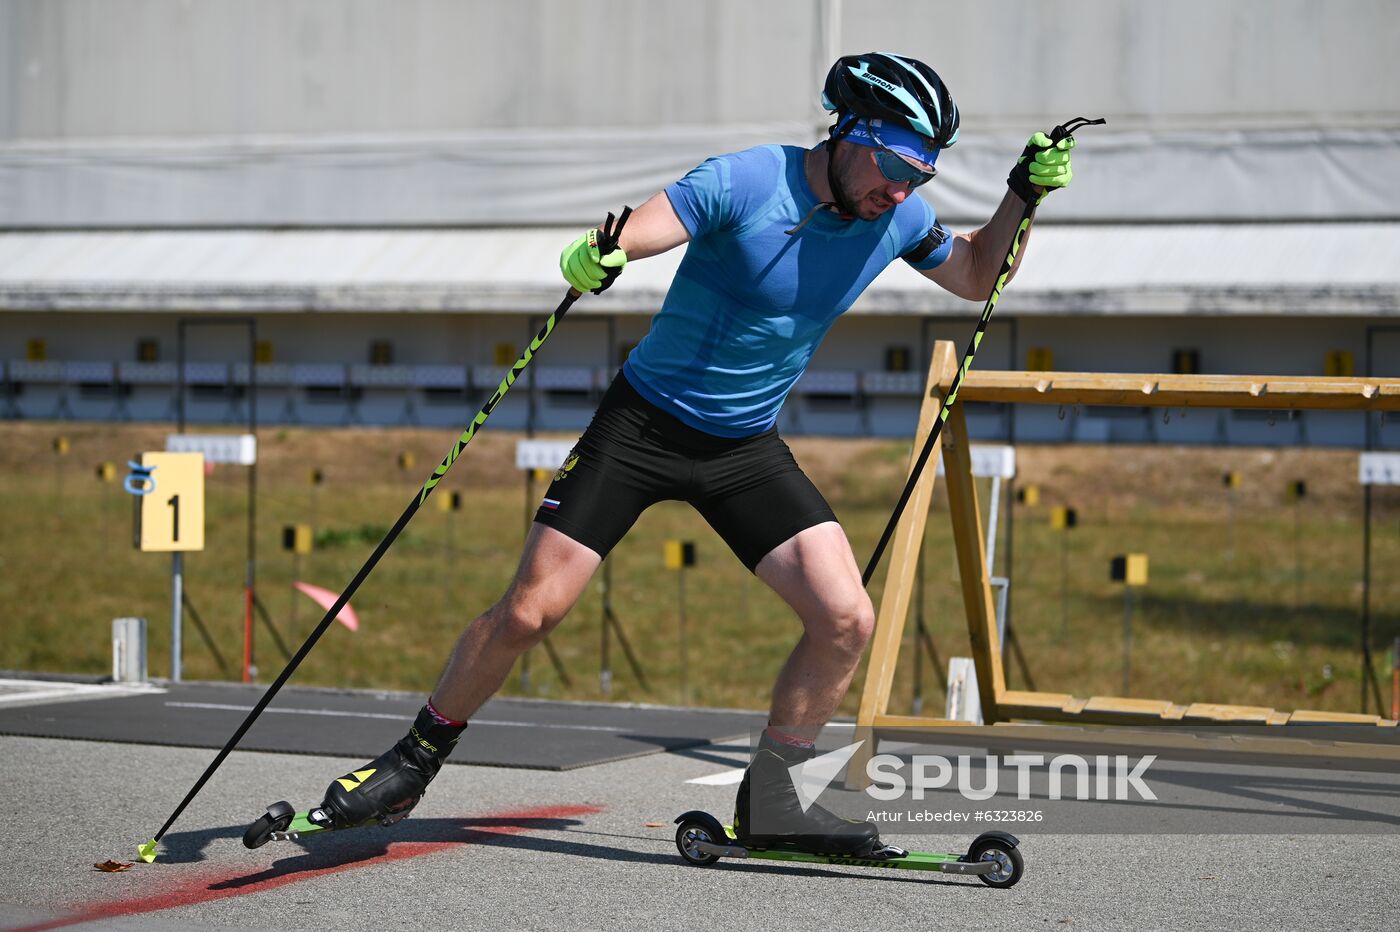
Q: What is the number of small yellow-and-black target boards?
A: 13